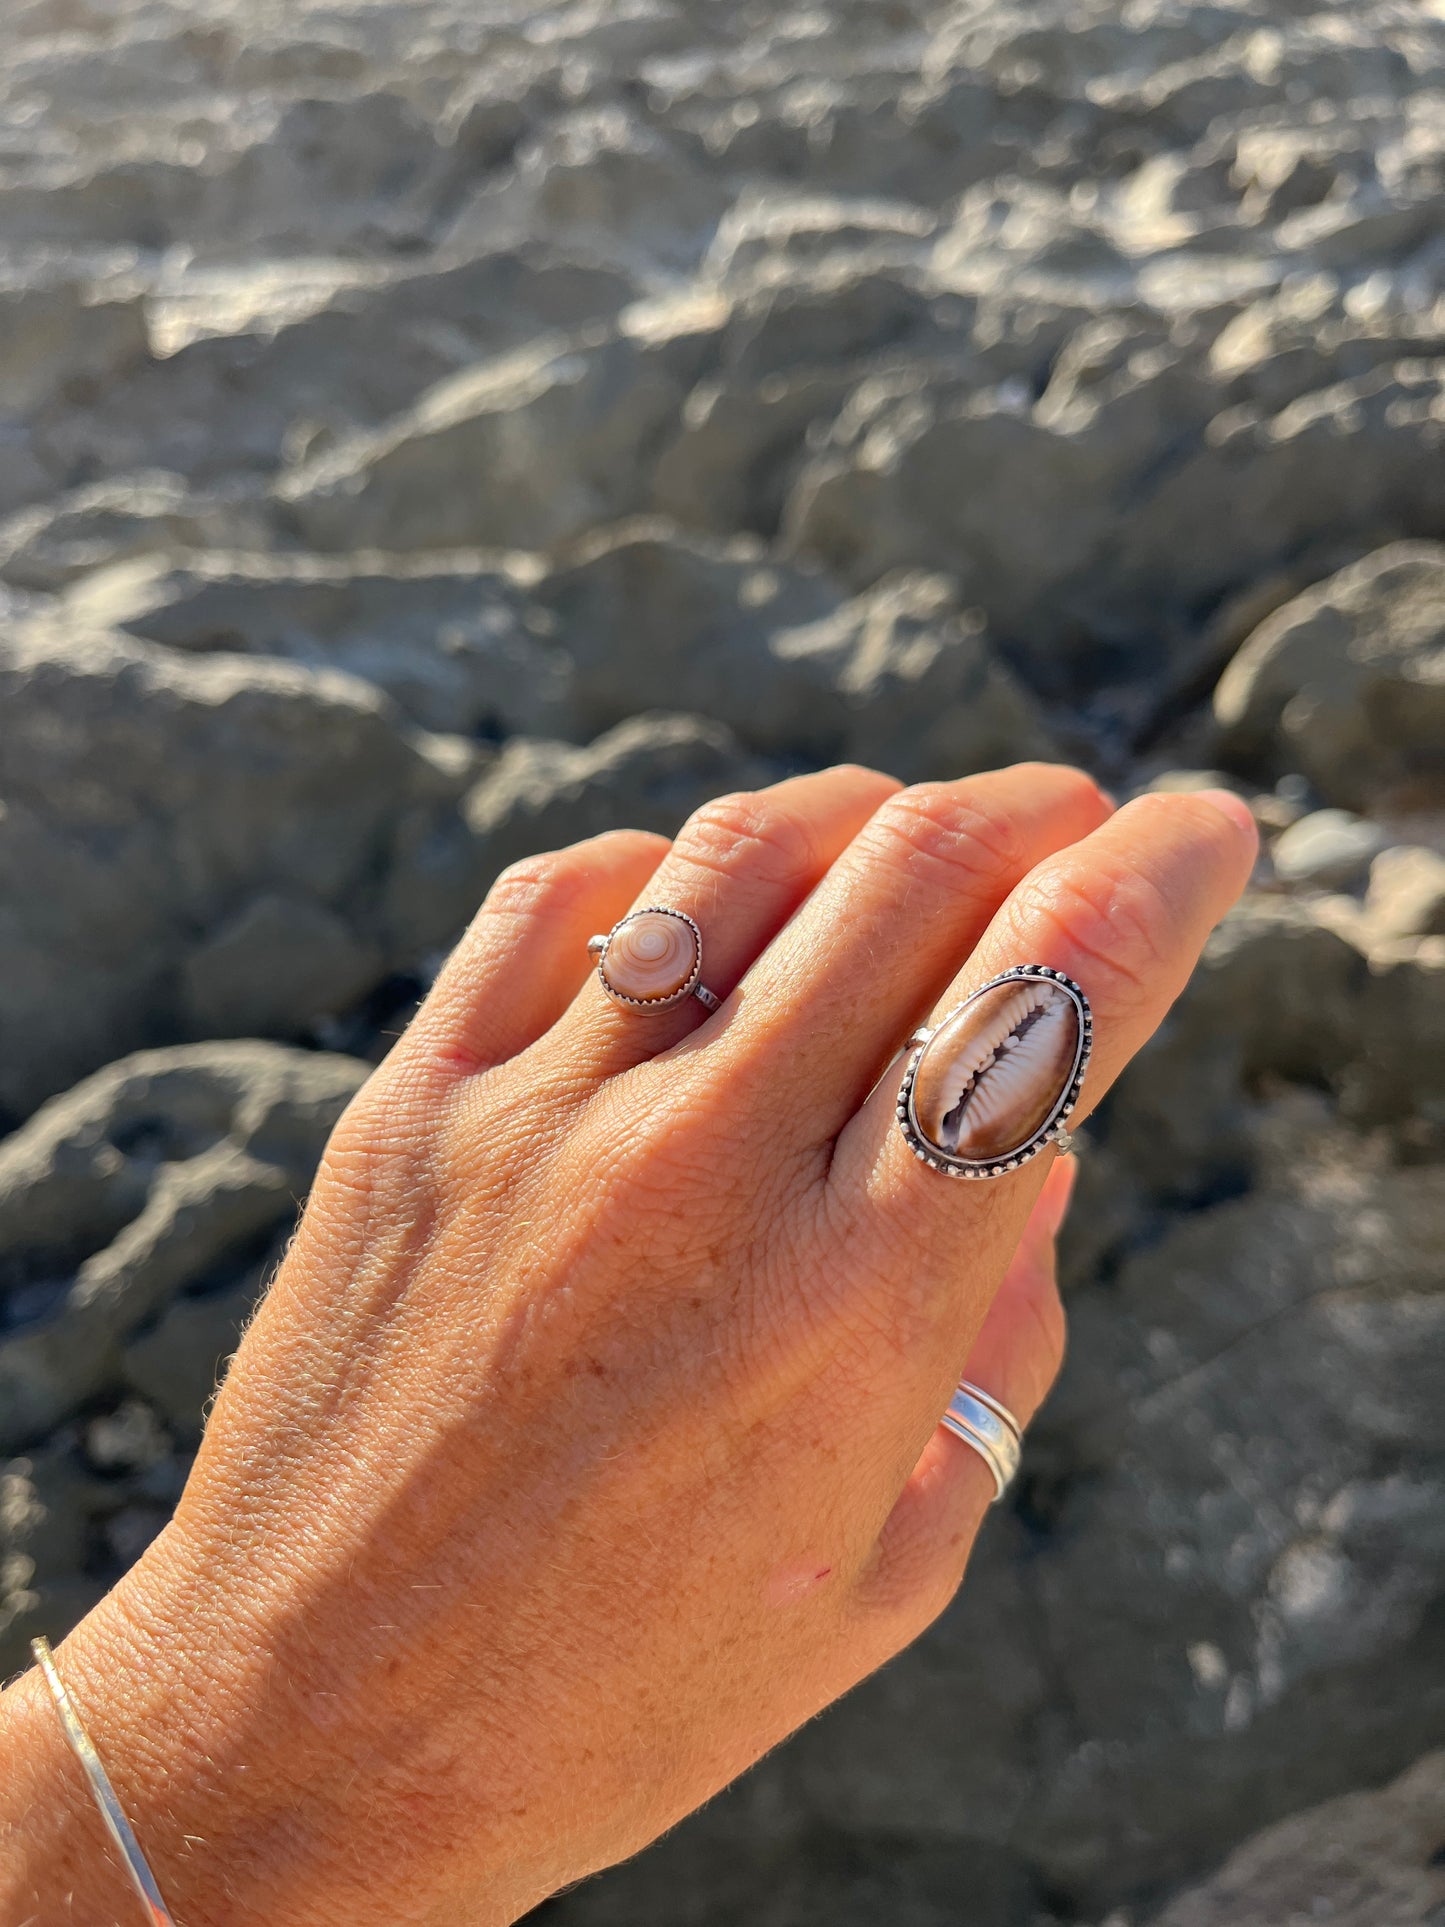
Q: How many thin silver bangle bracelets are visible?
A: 1